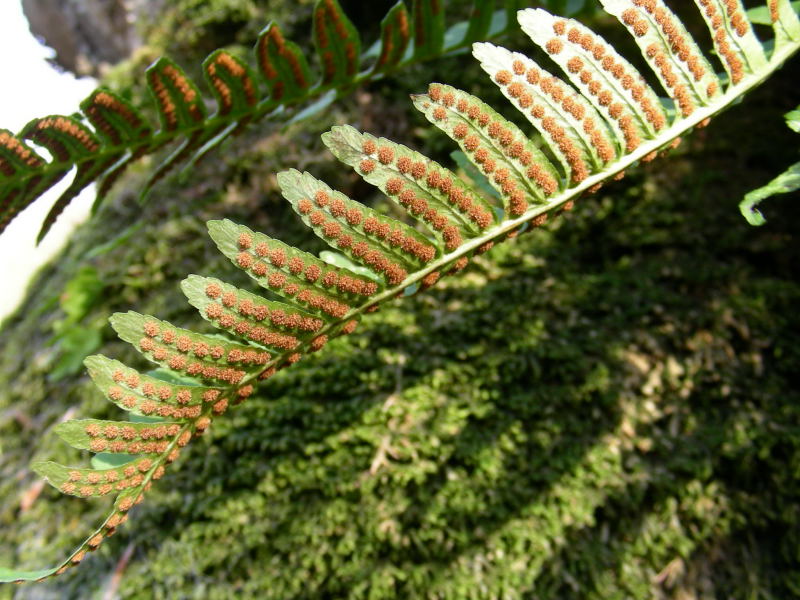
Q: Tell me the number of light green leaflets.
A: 14